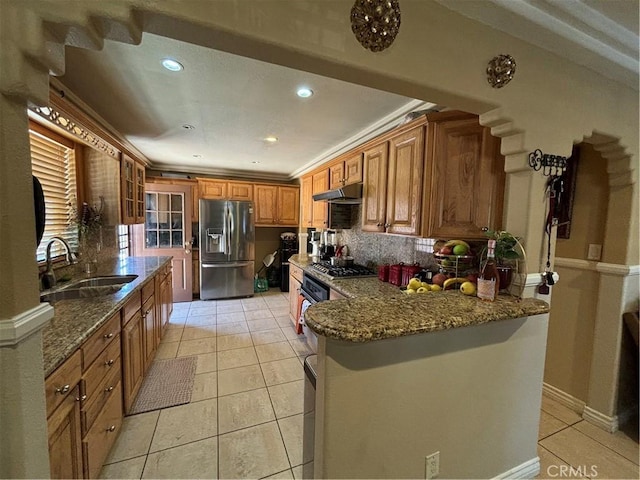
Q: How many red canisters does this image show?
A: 3